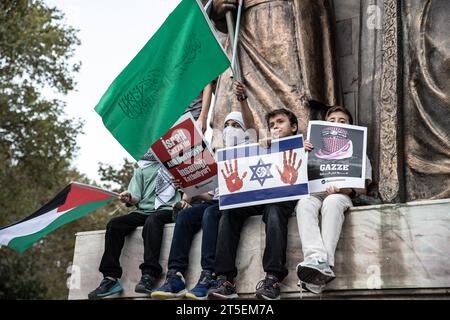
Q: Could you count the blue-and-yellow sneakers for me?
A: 2